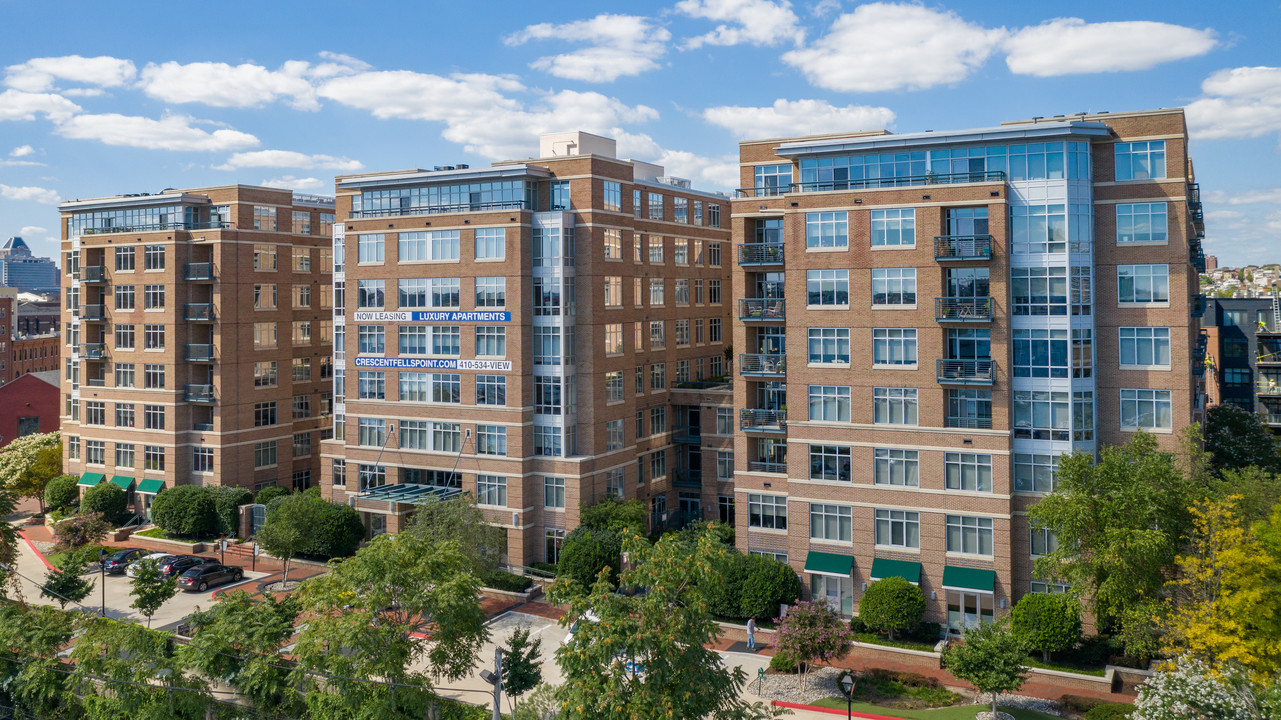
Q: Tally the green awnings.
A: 6